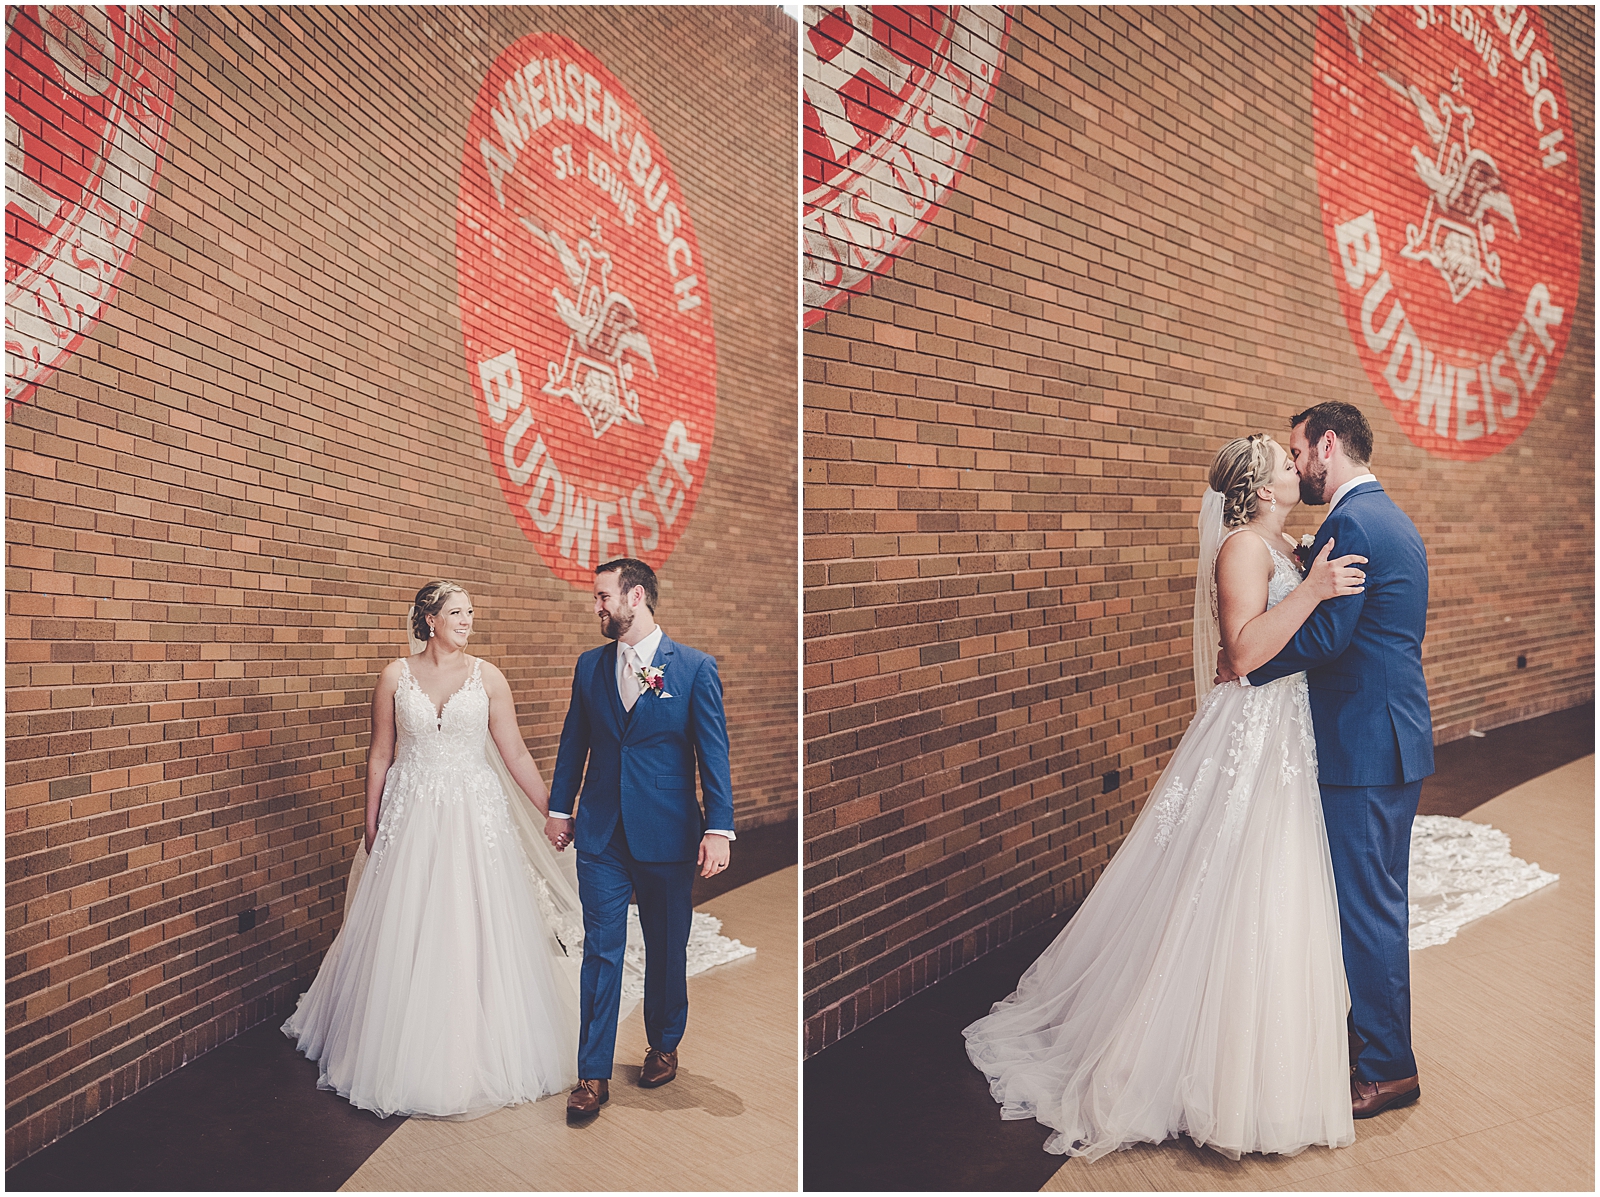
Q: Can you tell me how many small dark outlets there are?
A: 3